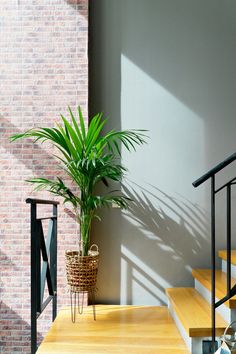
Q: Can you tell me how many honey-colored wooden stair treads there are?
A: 3